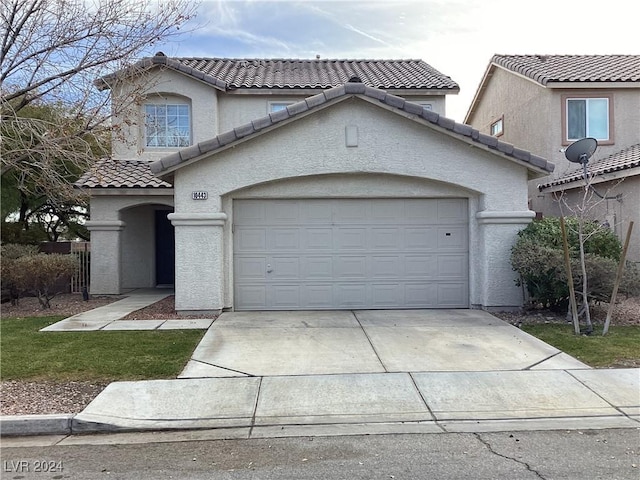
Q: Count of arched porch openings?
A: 1